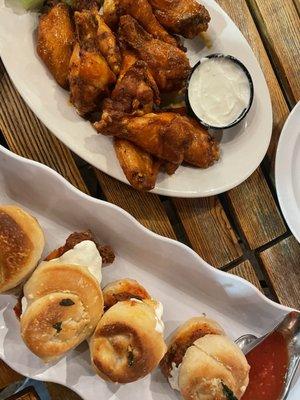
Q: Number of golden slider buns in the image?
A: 4